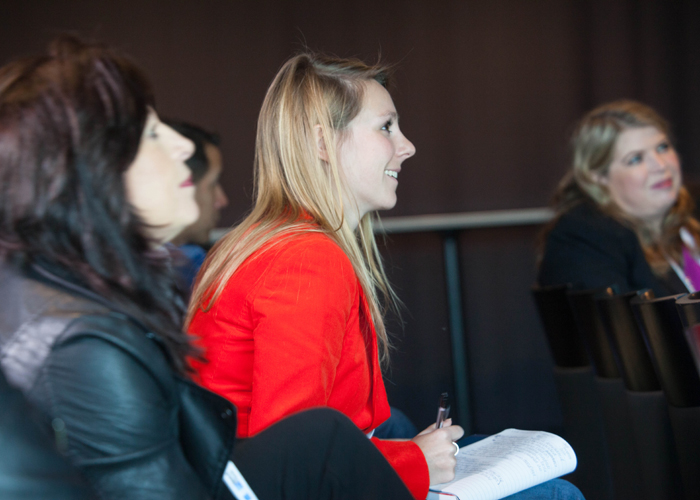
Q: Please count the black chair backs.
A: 5